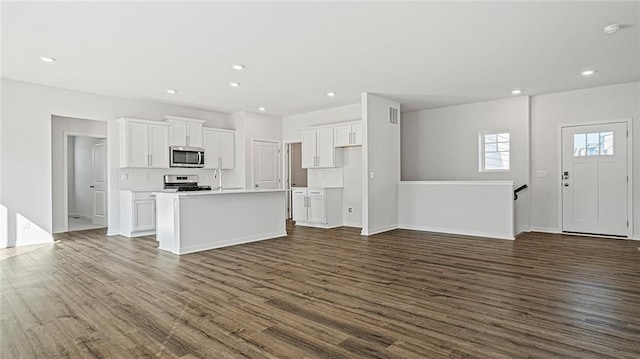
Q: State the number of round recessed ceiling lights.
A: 8